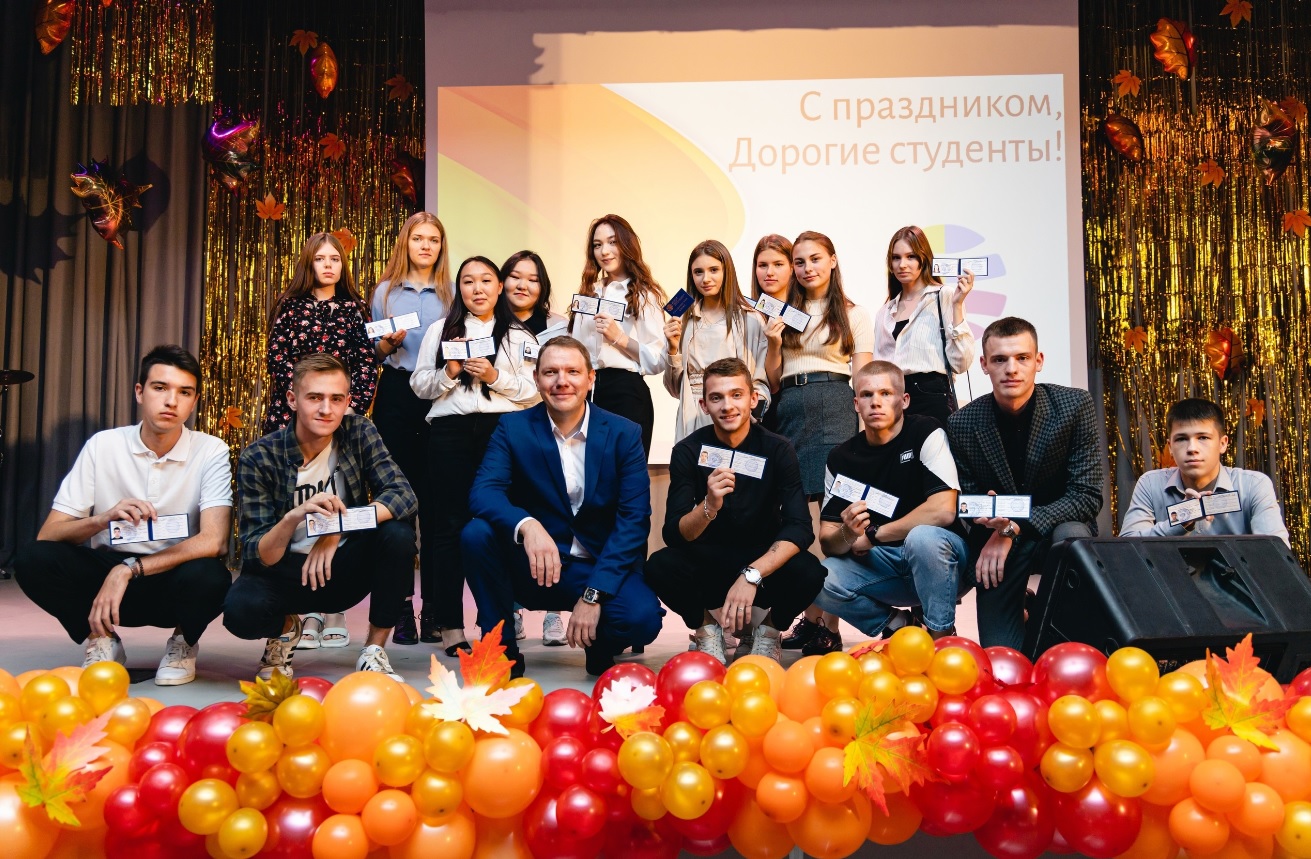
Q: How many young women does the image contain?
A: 9